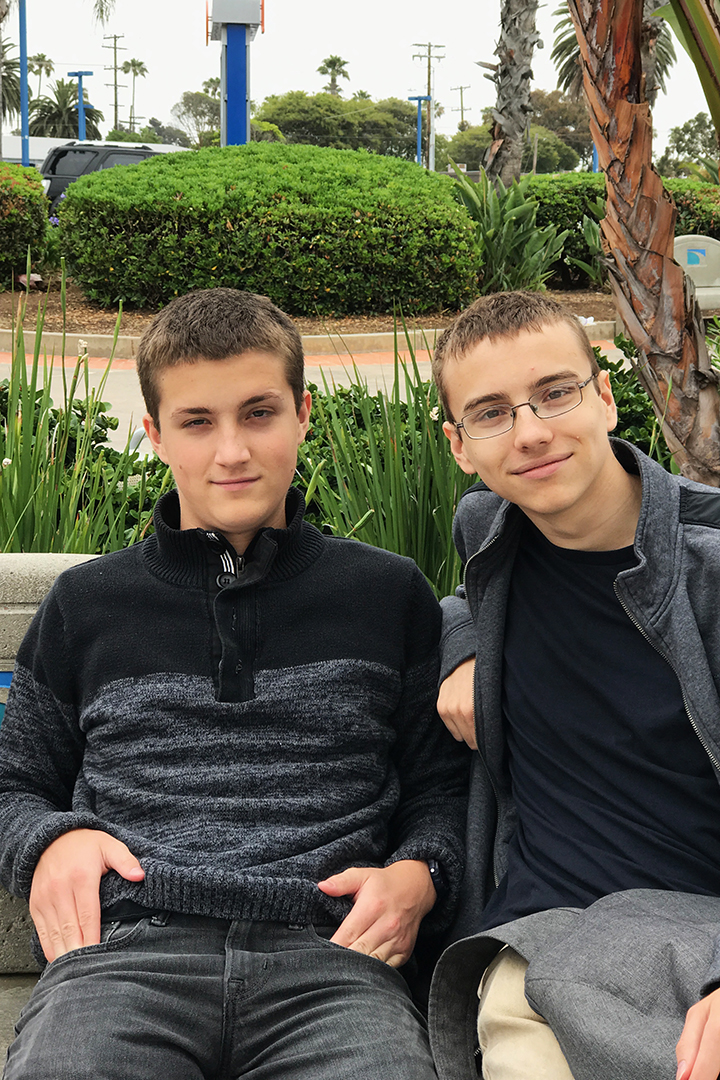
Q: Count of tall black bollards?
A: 0